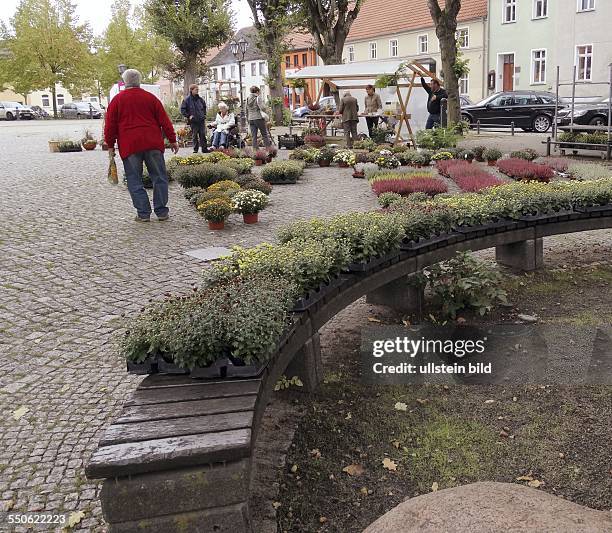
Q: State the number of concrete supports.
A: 4